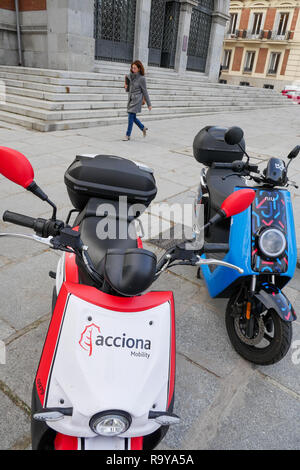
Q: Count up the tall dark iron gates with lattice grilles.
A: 3